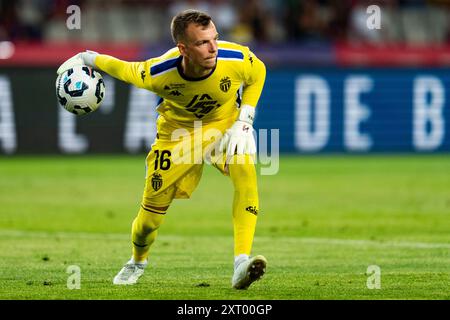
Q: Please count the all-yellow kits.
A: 1